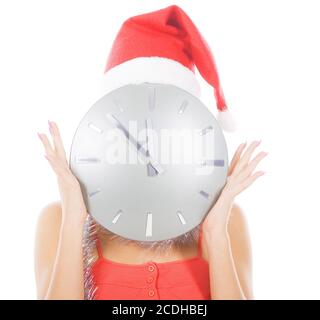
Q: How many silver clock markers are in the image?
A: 12